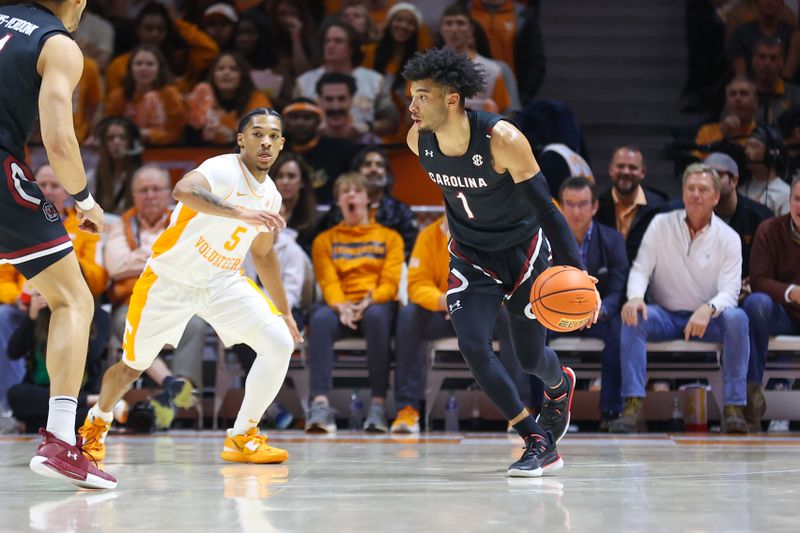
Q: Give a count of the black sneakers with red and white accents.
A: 2